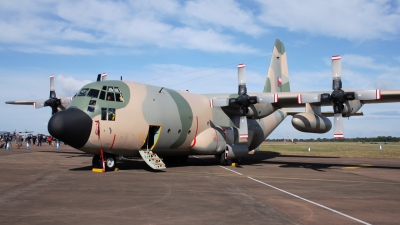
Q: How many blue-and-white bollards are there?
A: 5